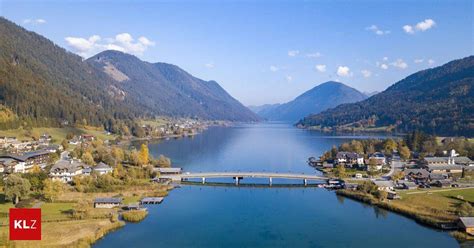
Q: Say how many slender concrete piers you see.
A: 4